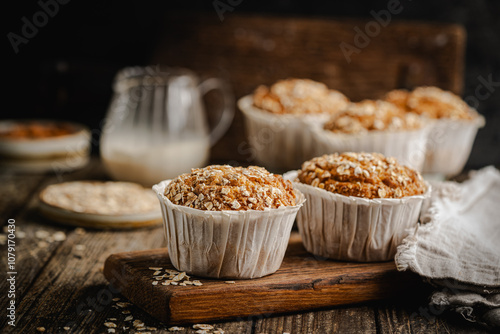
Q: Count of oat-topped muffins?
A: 5